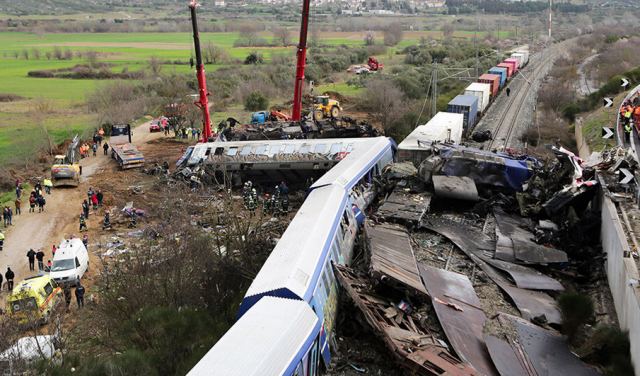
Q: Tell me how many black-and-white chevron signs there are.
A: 4